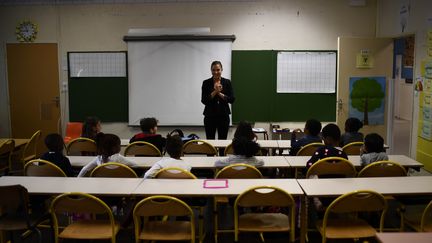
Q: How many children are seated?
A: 11